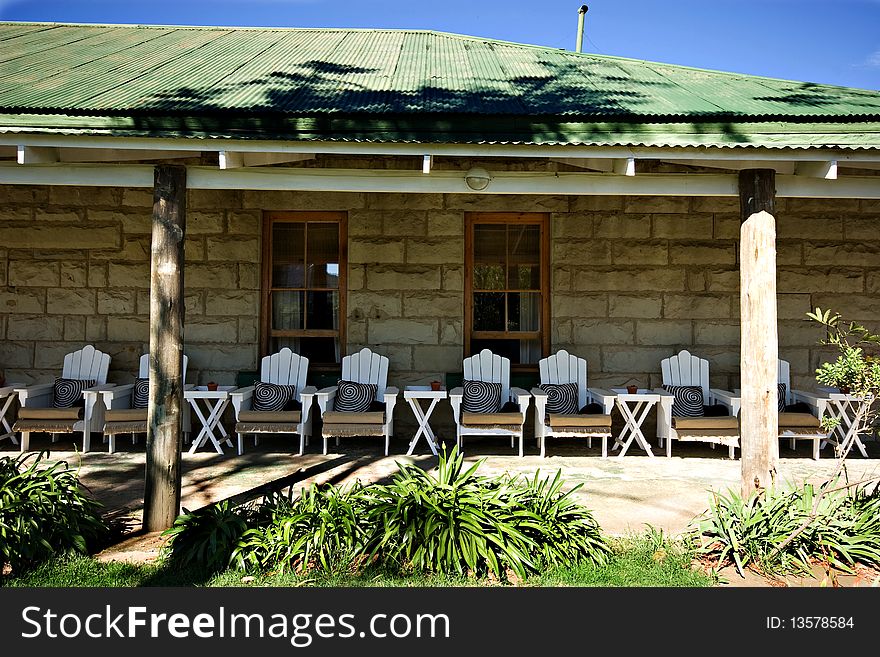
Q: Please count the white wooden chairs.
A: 8